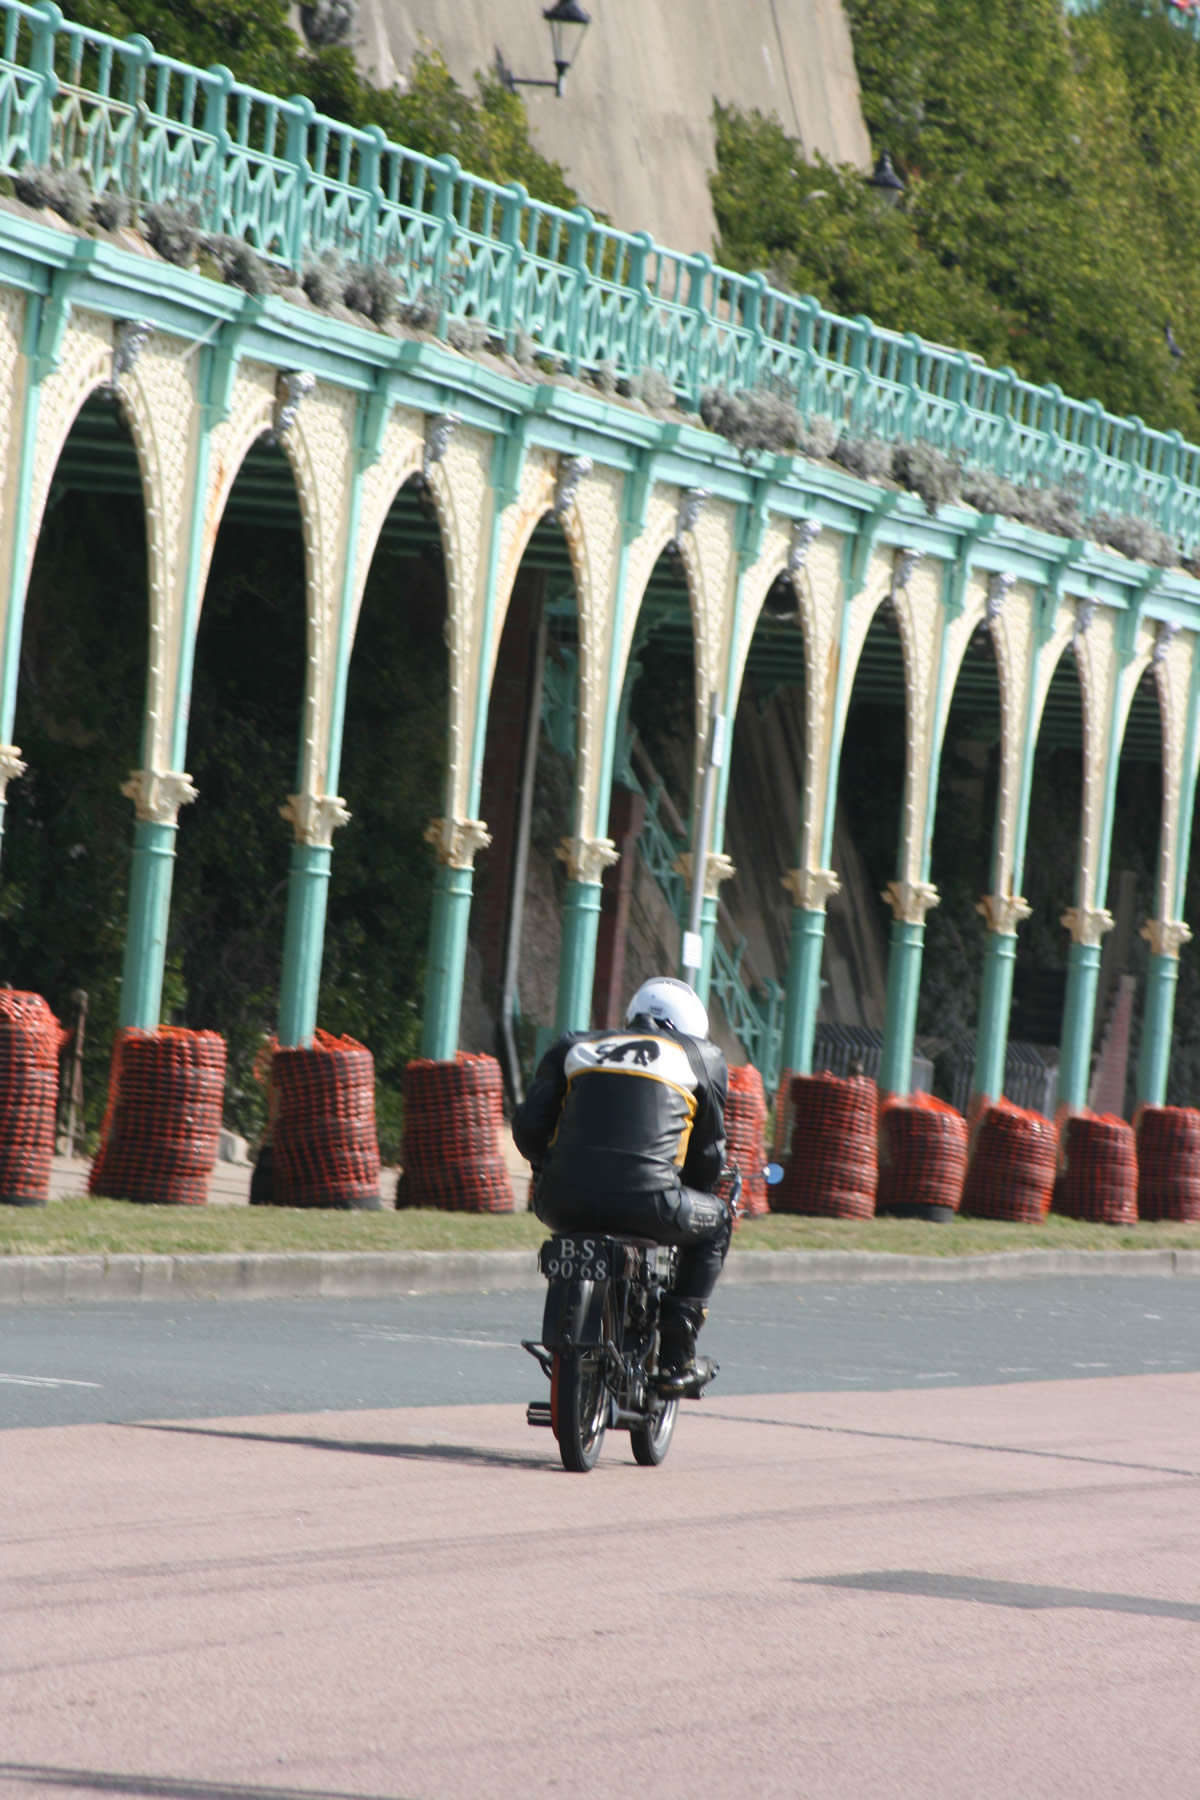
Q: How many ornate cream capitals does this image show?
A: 11